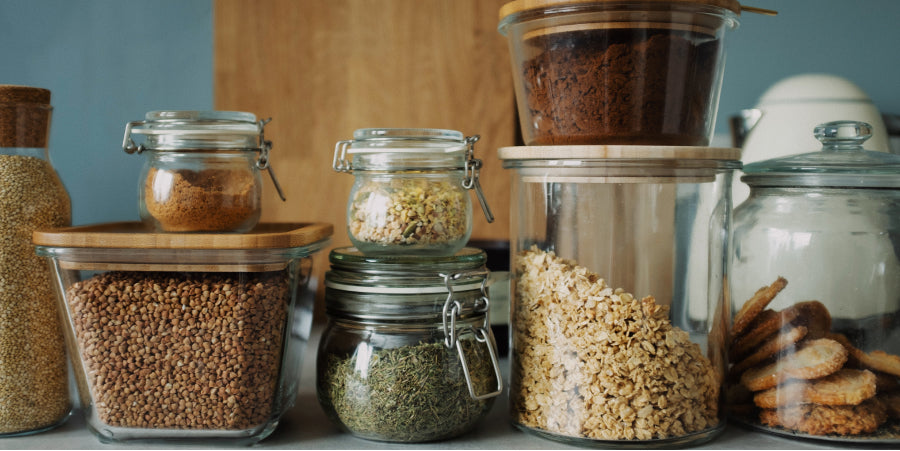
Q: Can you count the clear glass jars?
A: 8